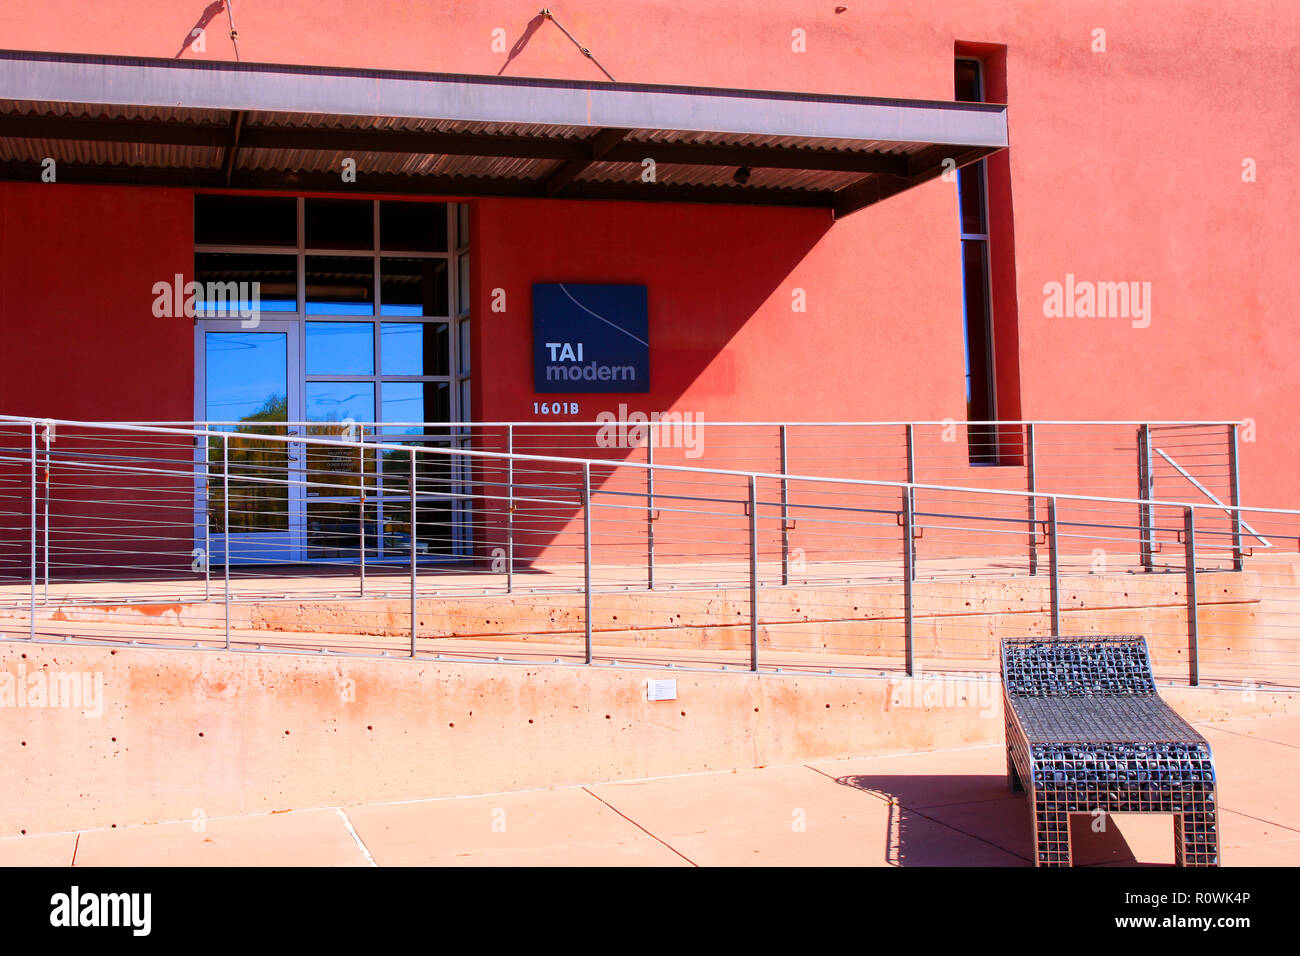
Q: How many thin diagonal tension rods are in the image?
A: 2